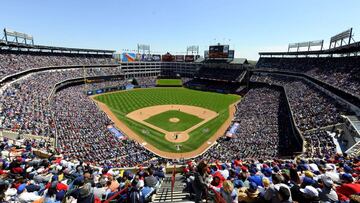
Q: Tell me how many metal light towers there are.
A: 5